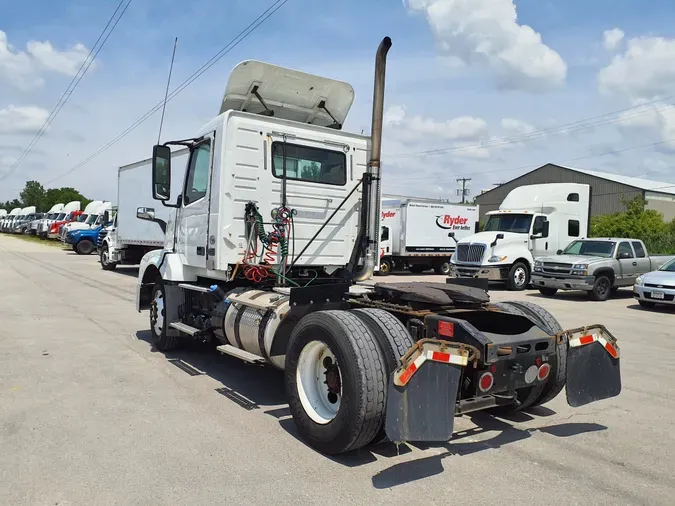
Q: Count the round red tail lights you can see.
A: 2